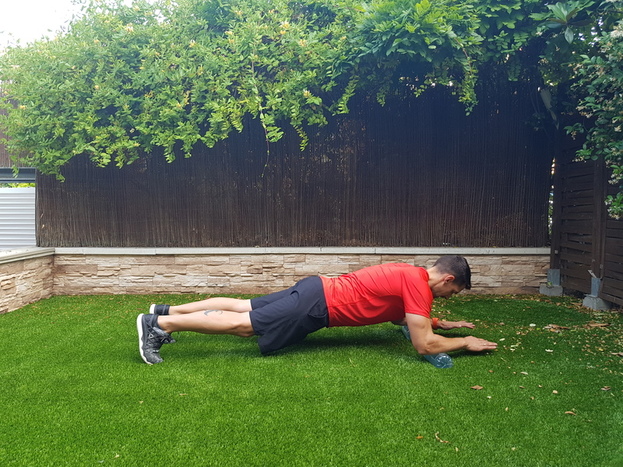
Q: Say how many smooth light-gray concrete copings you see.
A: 2